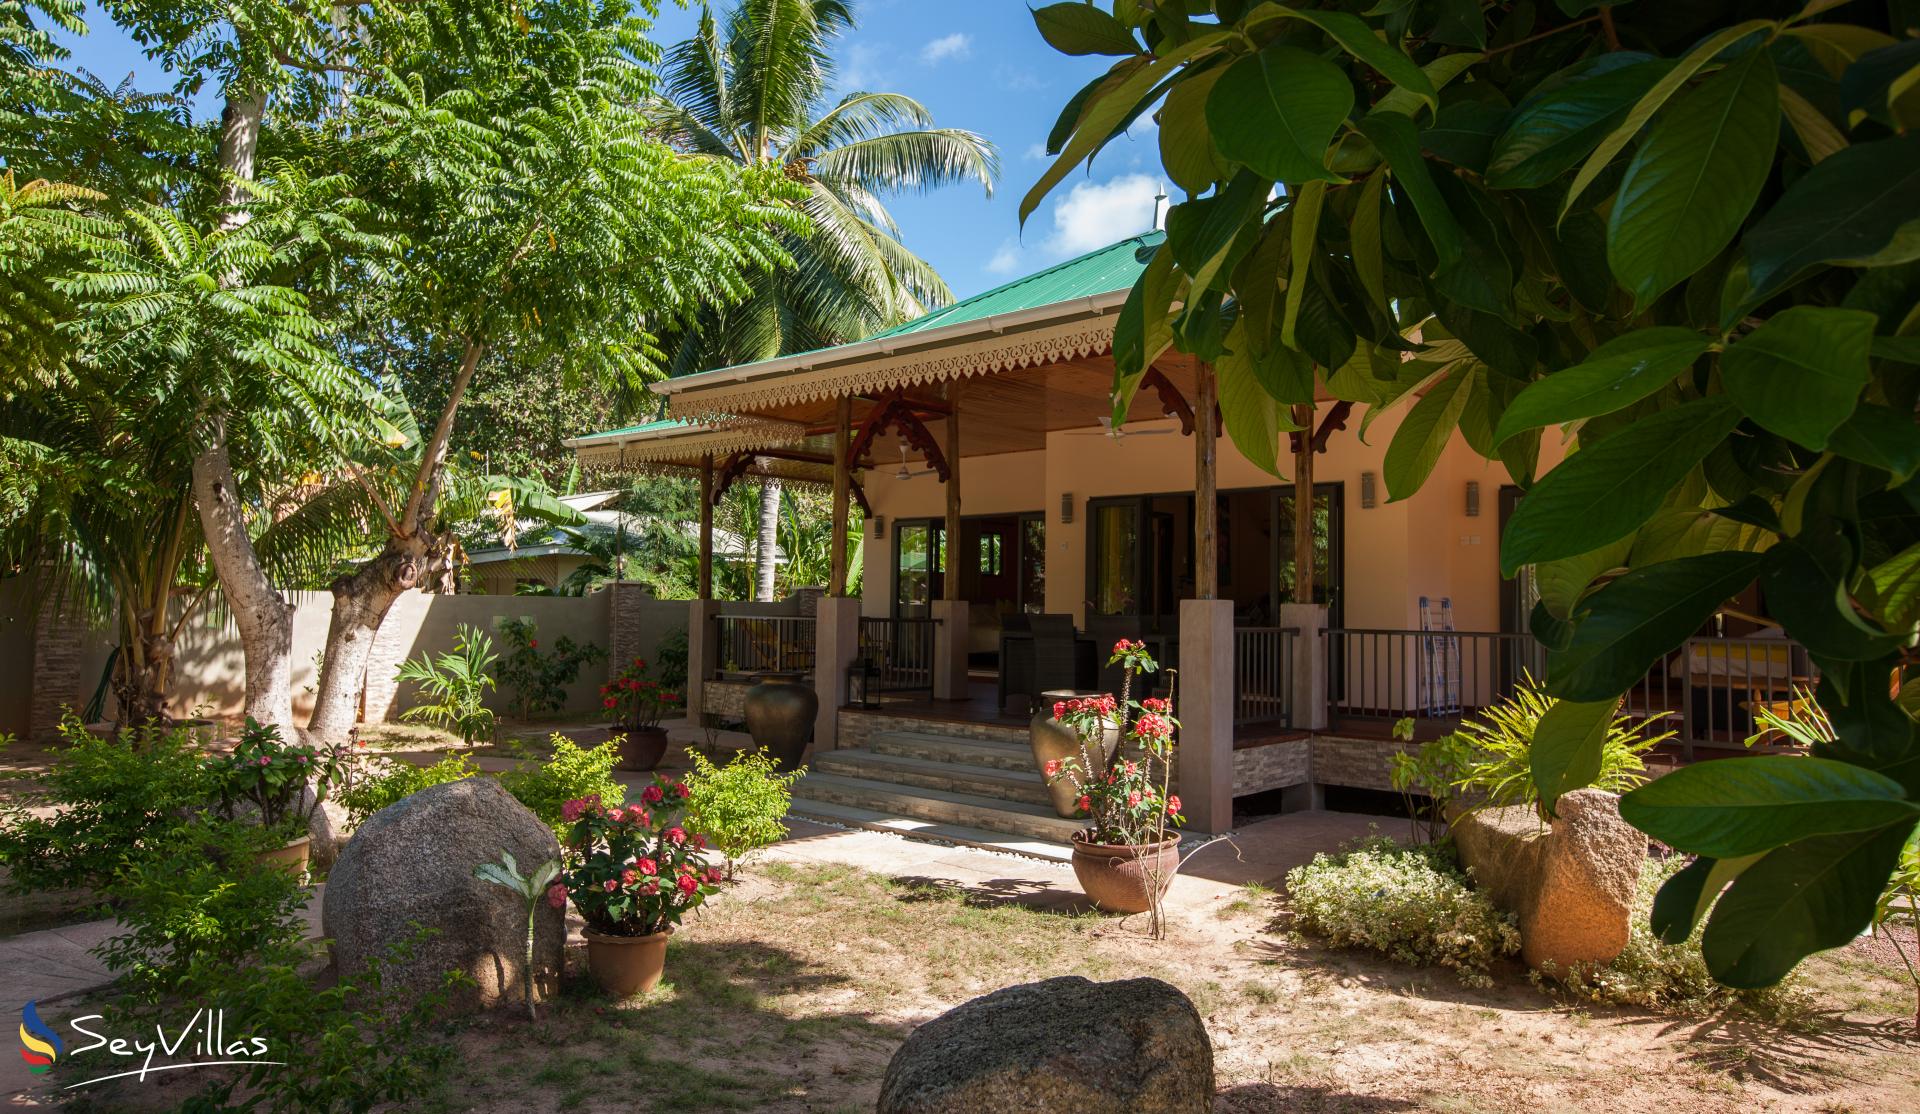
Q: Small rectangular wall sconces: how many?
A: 4